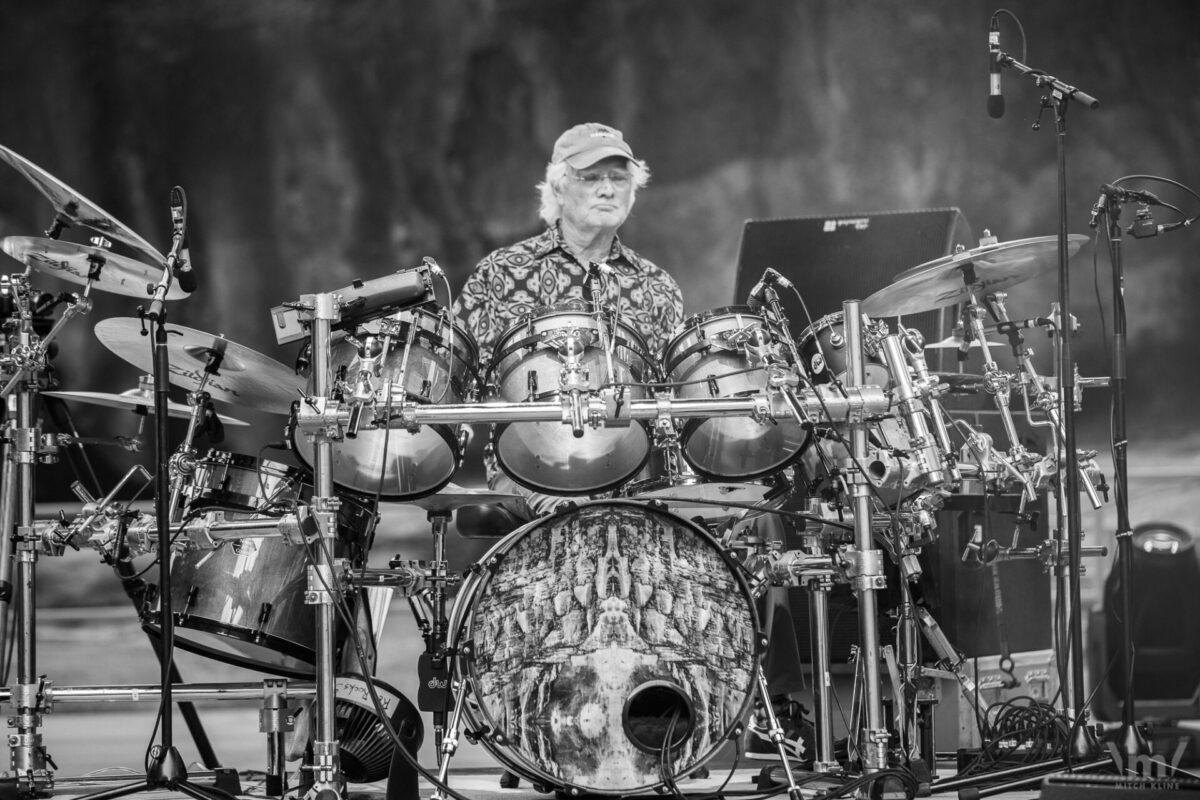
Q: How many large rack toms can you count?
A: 3